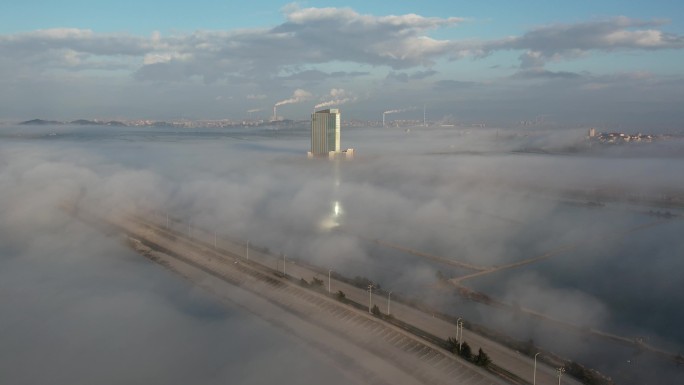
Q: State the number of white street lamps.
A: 12